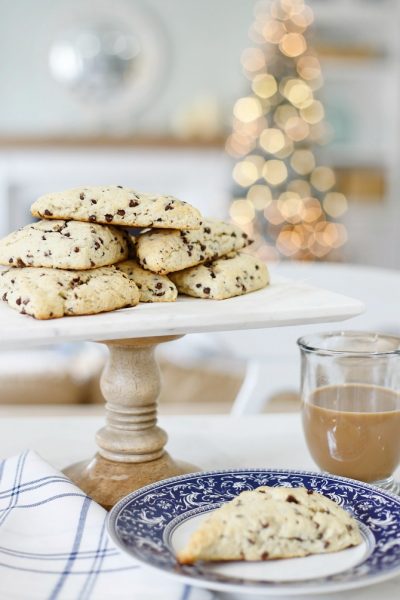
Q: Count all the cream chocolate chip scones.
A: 7